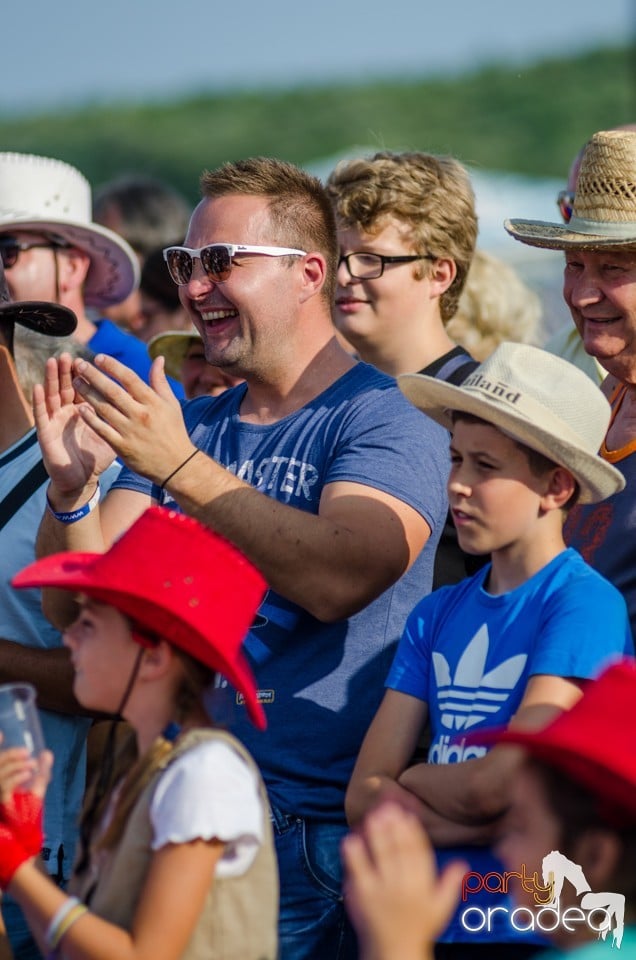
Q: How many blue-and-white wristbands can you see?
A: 1